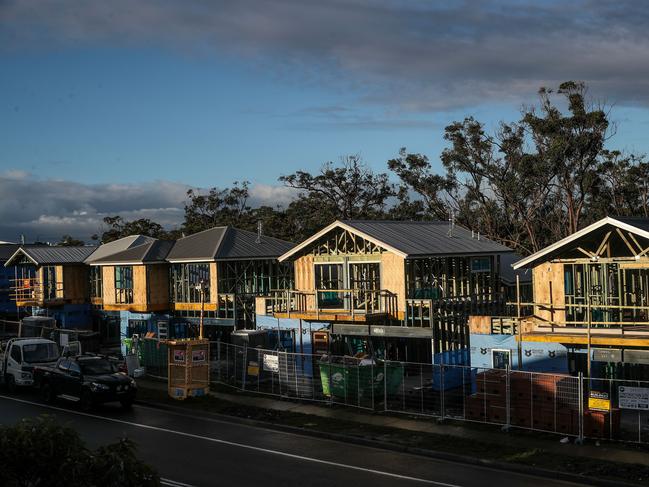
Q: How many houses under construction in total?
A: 5